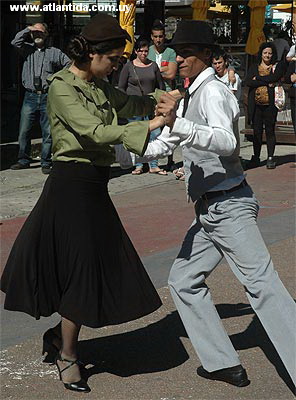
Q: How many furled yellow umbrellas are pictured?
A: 3